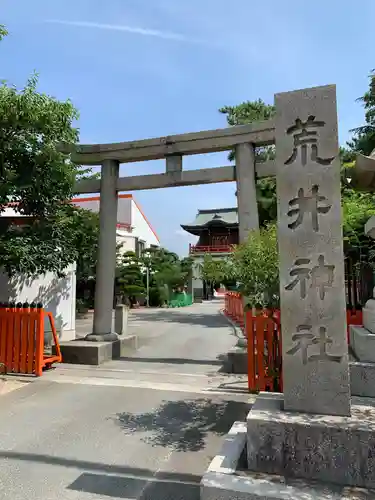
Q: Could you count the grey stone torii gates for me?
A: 1